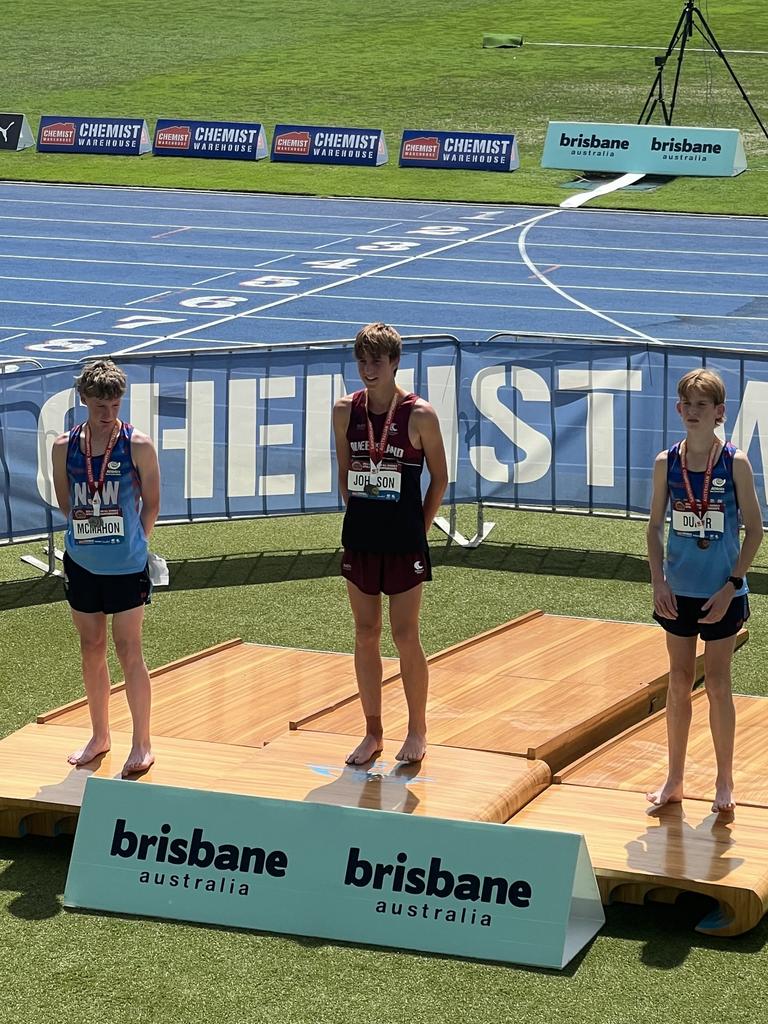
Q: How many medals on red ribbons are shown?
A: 3